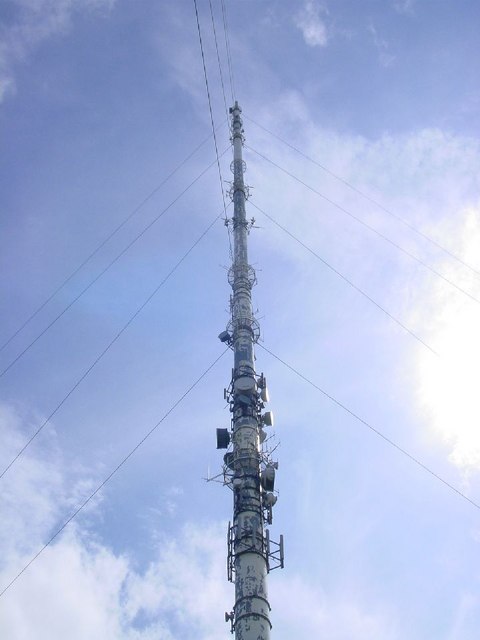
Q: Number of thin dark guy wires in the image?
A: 12